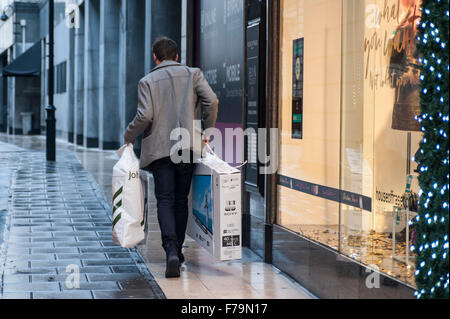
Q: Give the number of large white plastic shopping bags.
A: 1